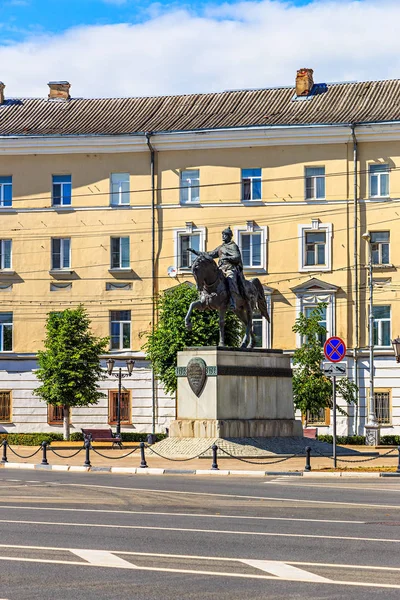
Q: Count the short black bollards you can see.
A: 7